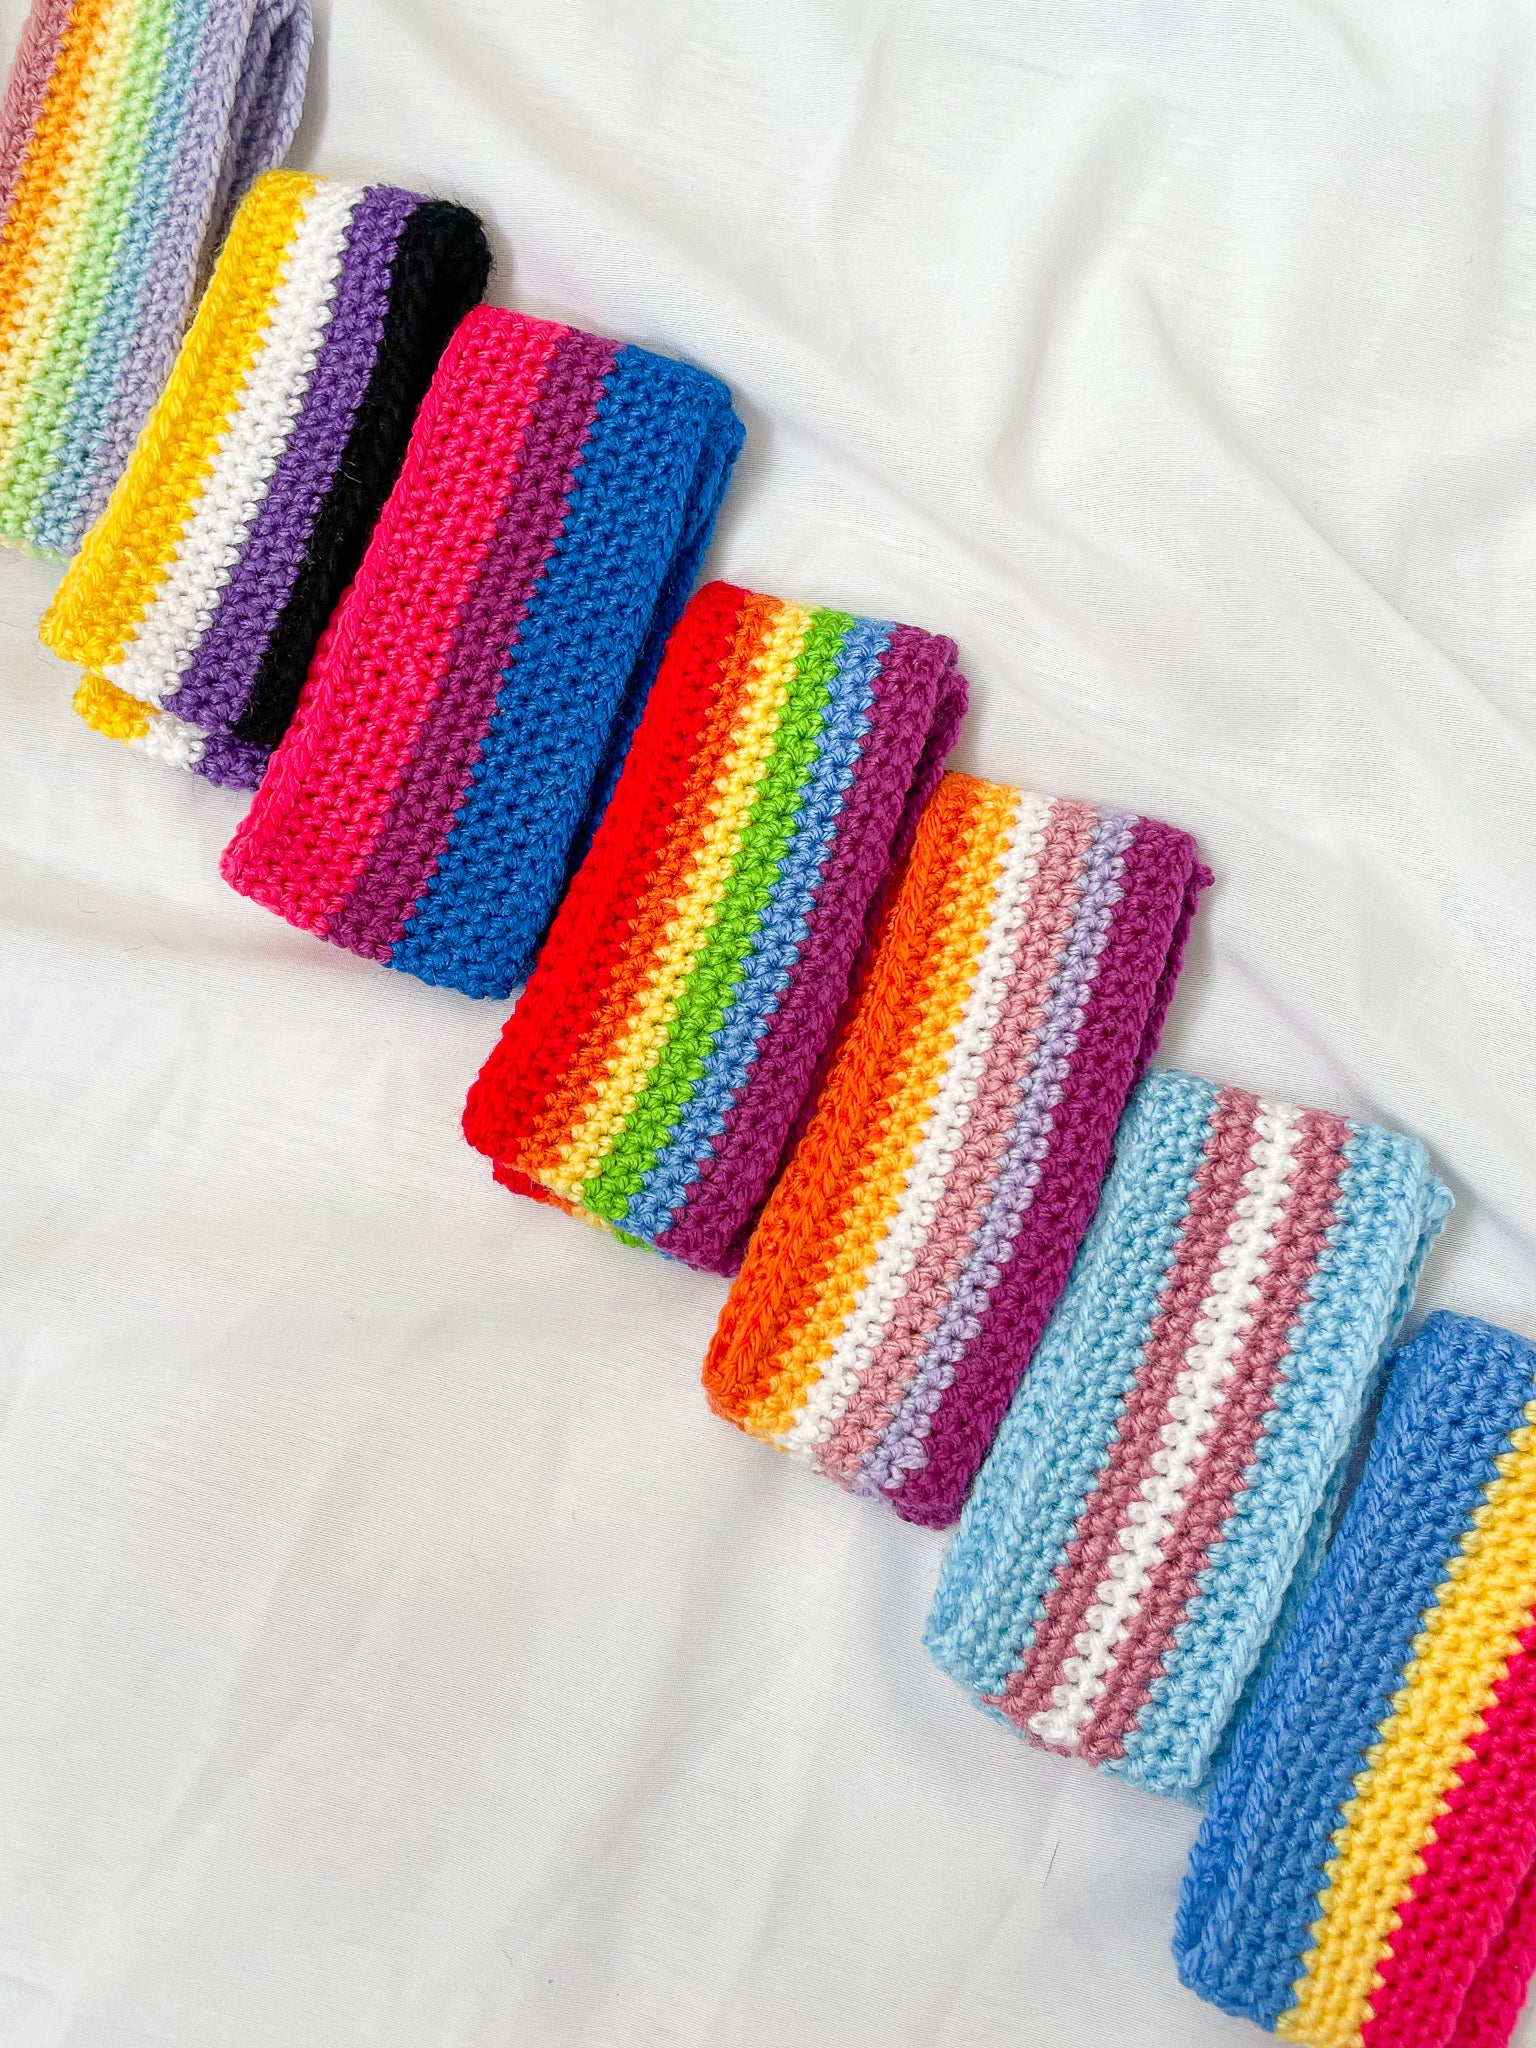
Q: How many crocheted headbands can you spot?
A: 7